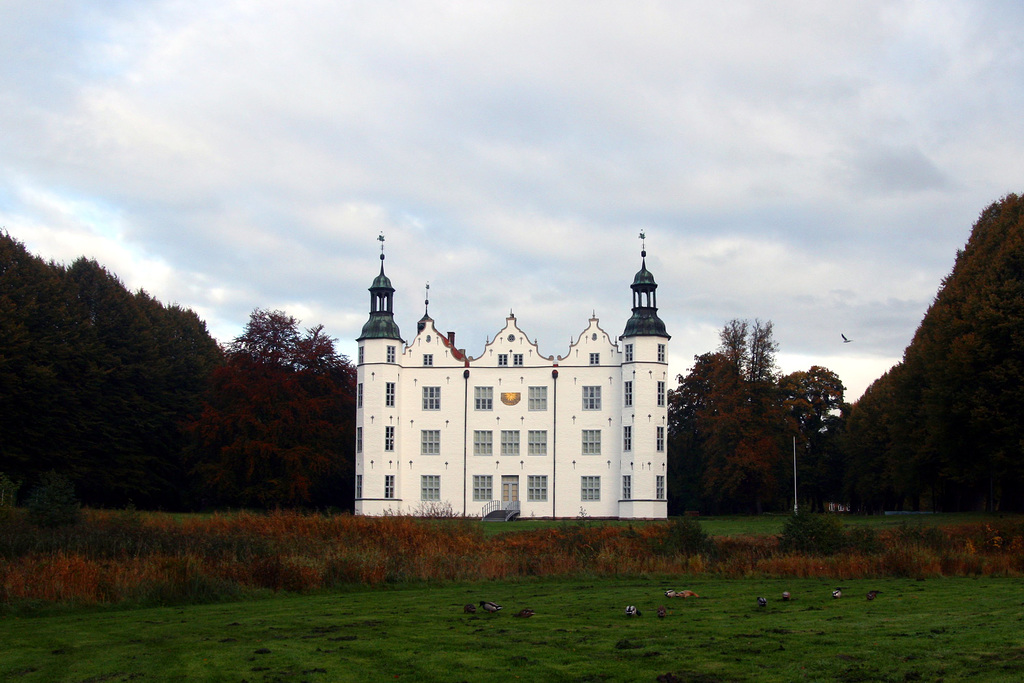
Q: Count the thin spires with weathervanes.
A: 3